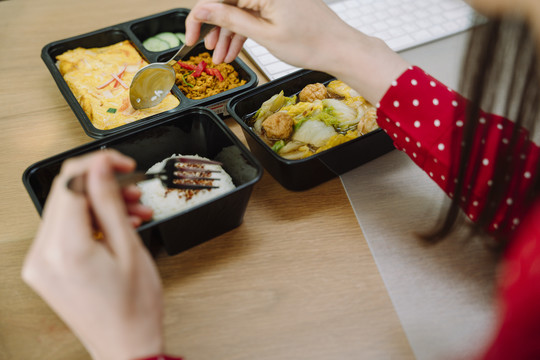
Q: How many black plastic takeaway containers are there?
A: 3